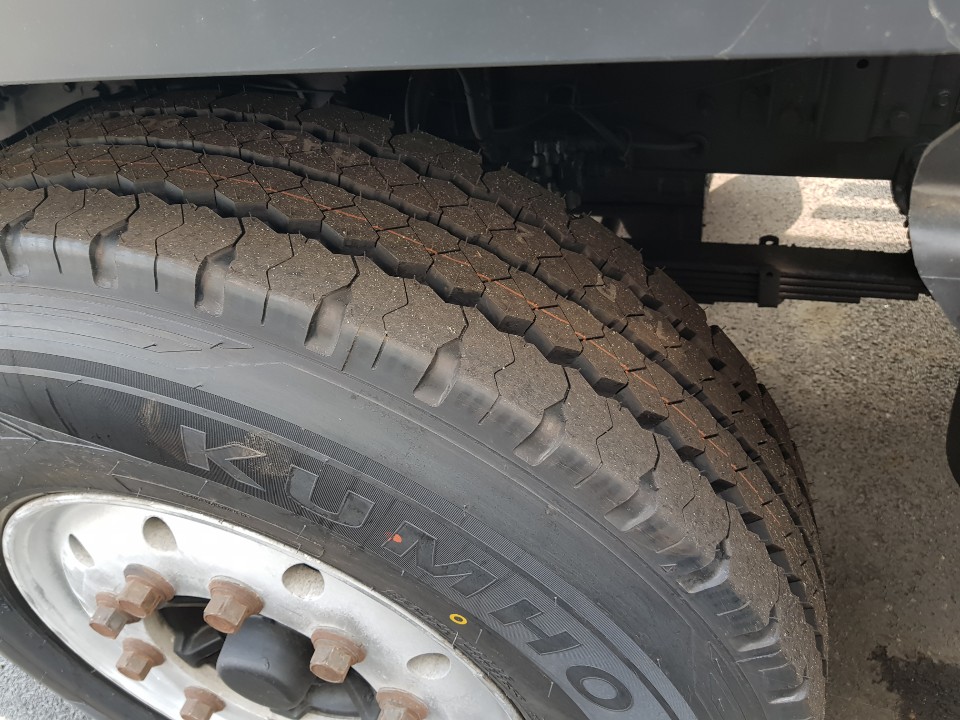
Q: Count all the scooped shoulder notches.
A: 10